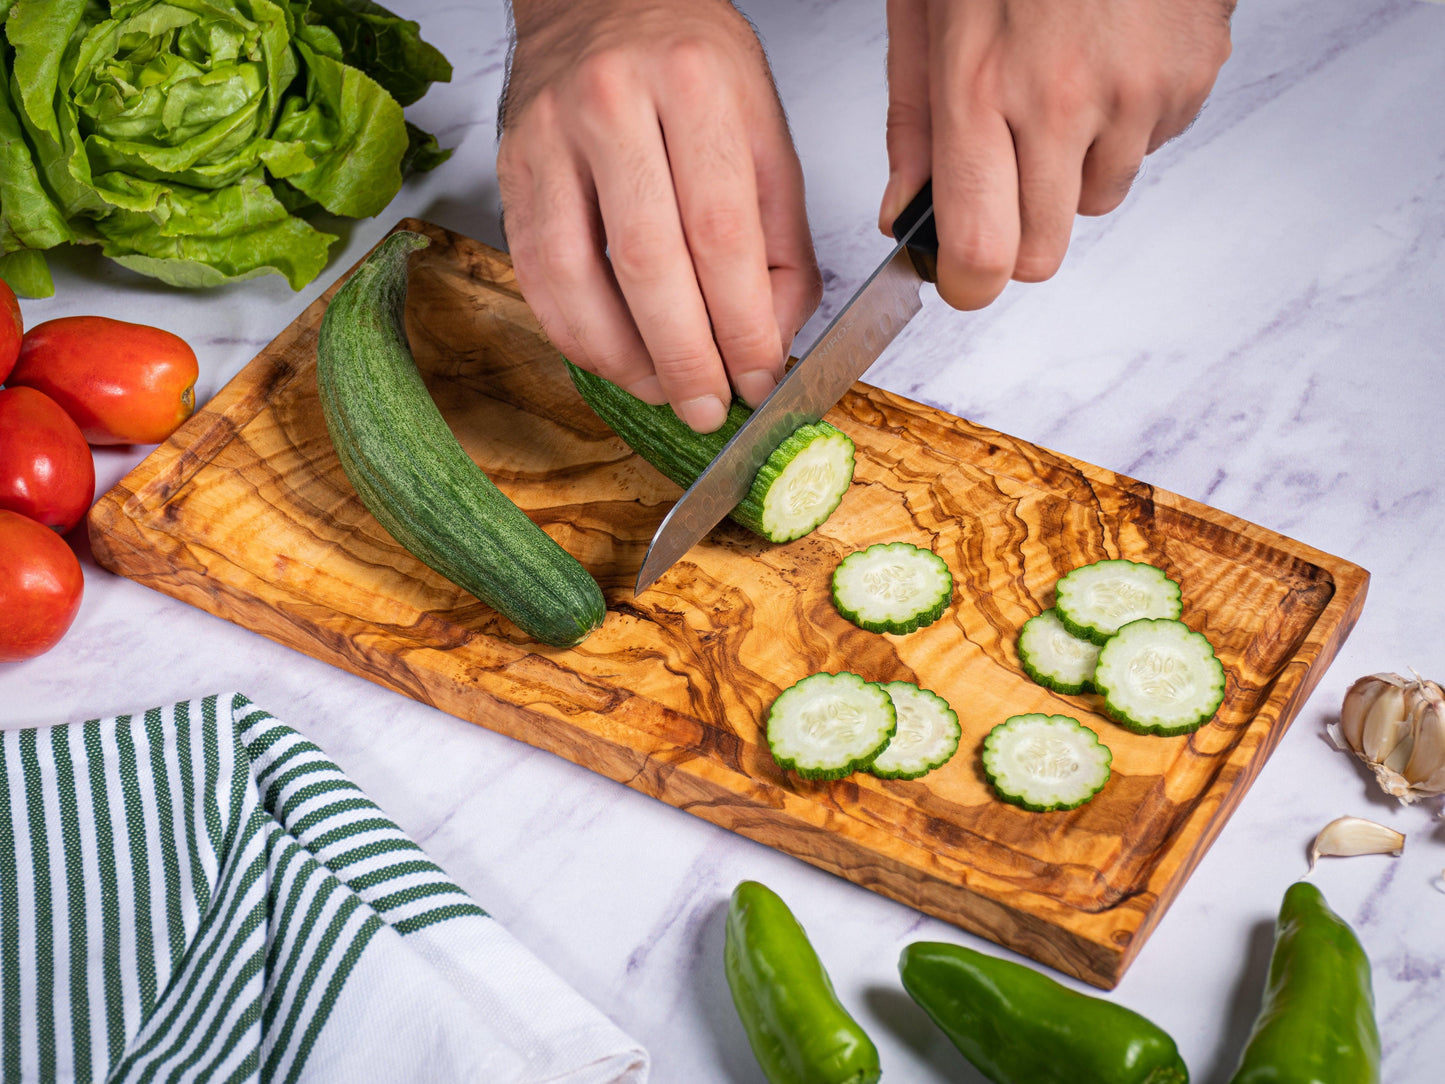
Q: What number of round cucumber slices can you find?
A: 7